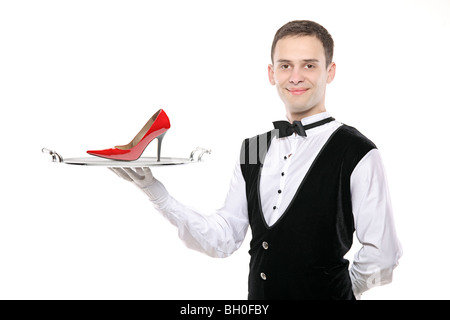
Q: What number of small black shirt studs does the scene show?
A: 4